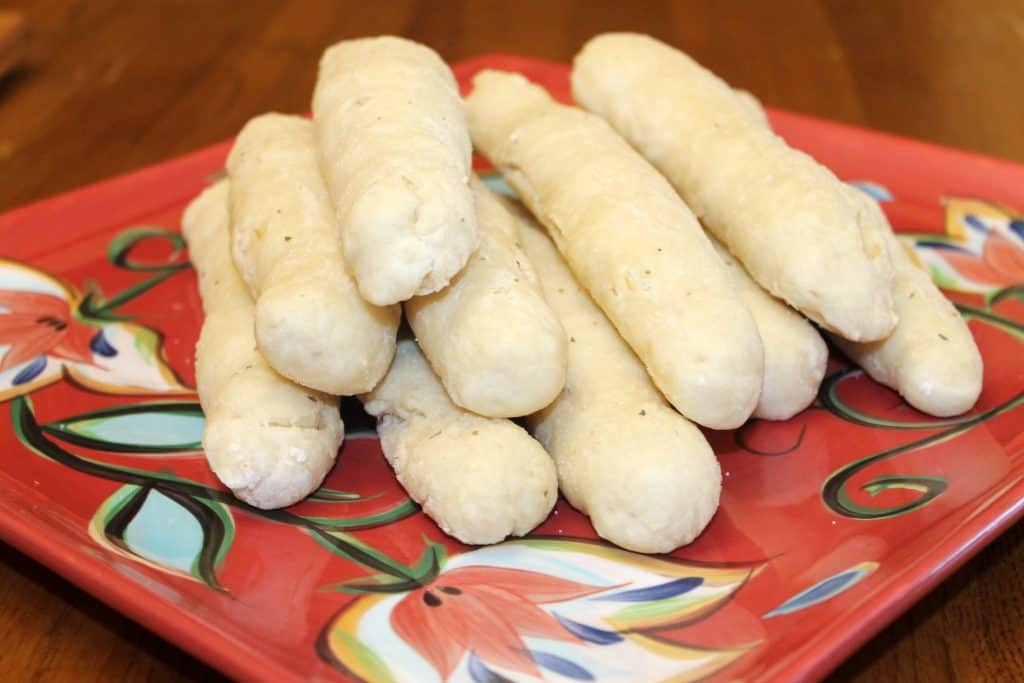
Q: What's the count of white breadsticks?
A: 10